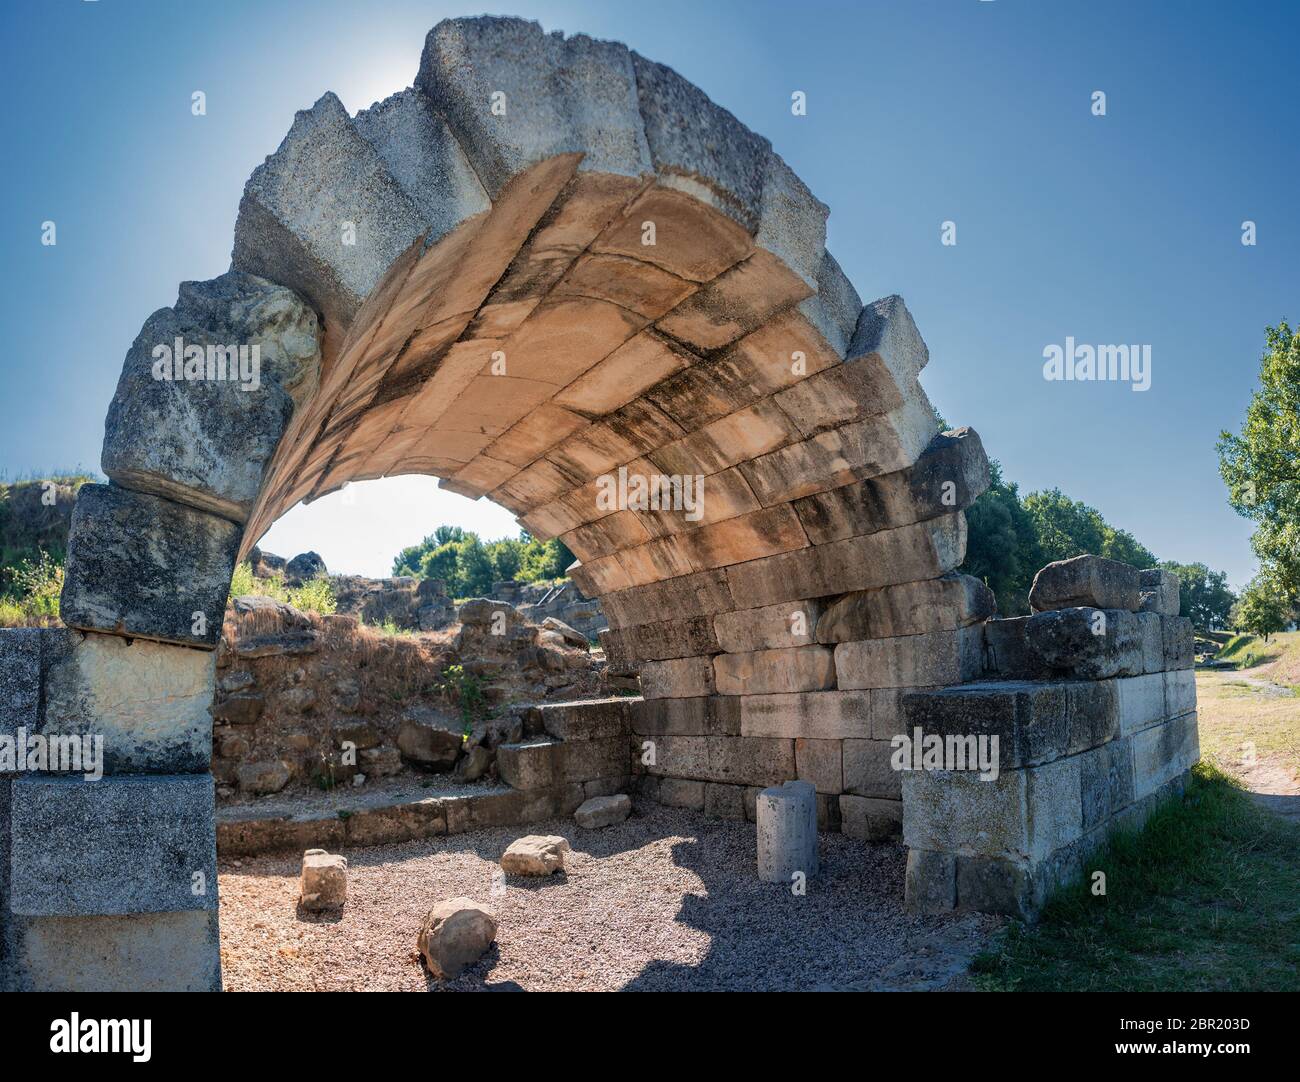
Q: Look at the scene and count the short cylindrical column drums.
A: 1